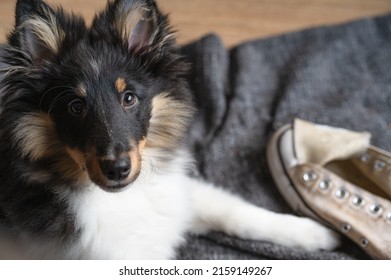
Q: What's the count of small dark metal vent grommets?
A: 2